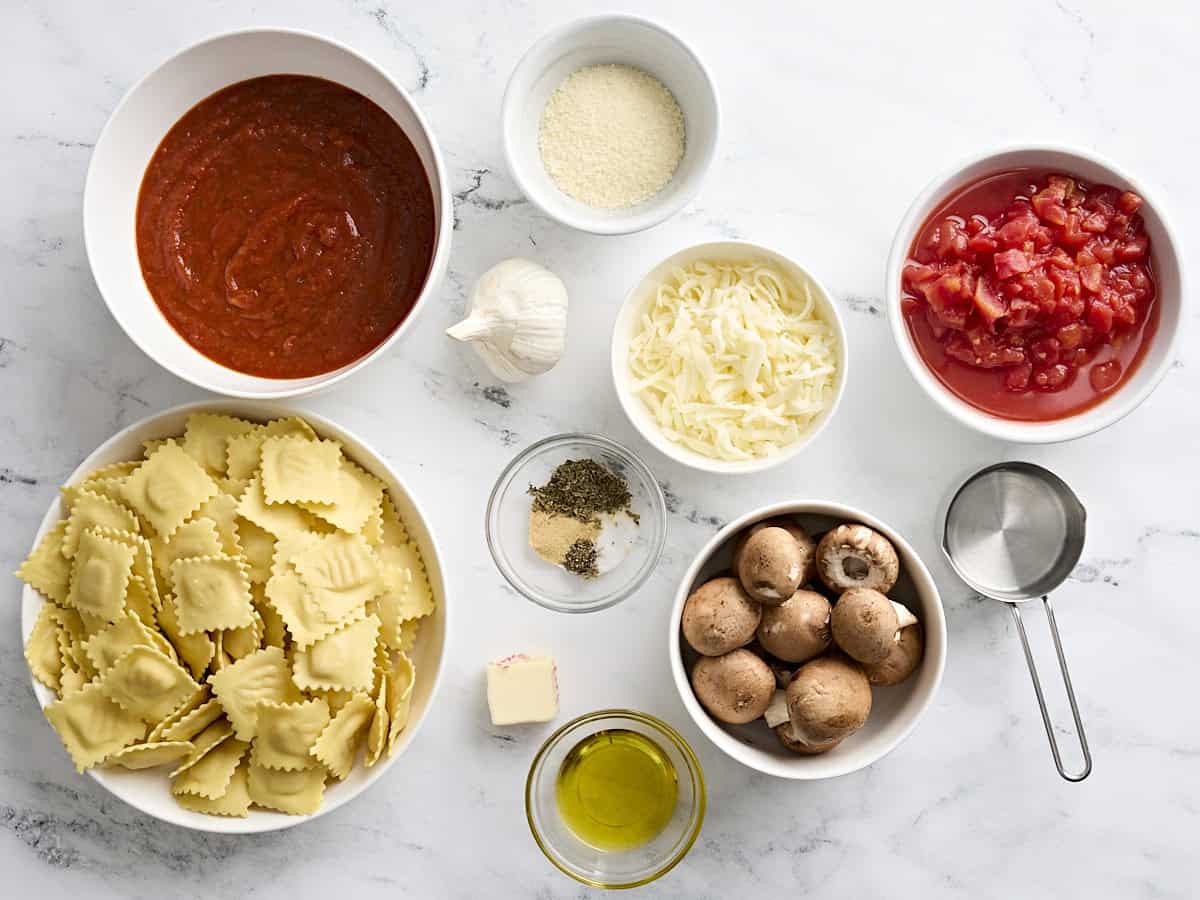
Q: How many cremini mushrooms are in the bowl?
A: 10